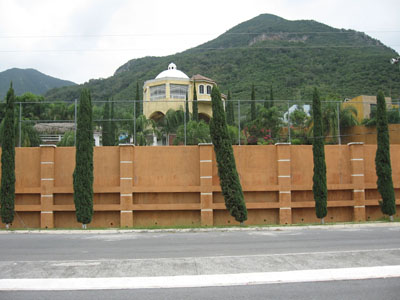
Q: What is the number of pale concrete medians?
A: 1